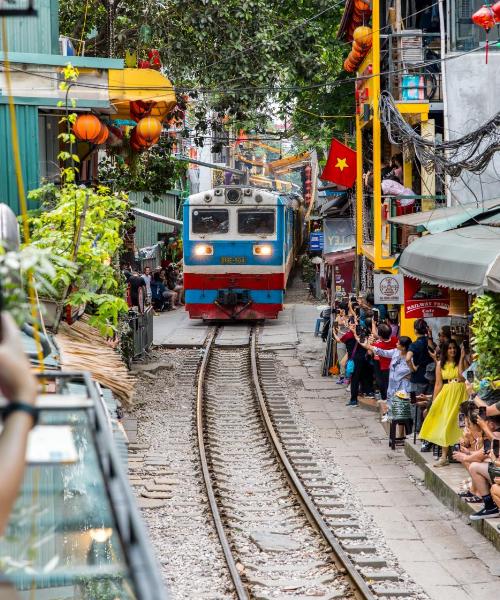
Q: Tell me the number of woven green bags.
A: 1